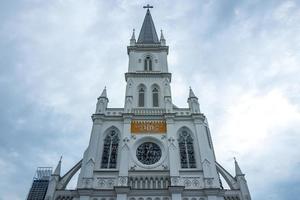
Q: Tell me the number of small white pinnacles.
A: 6